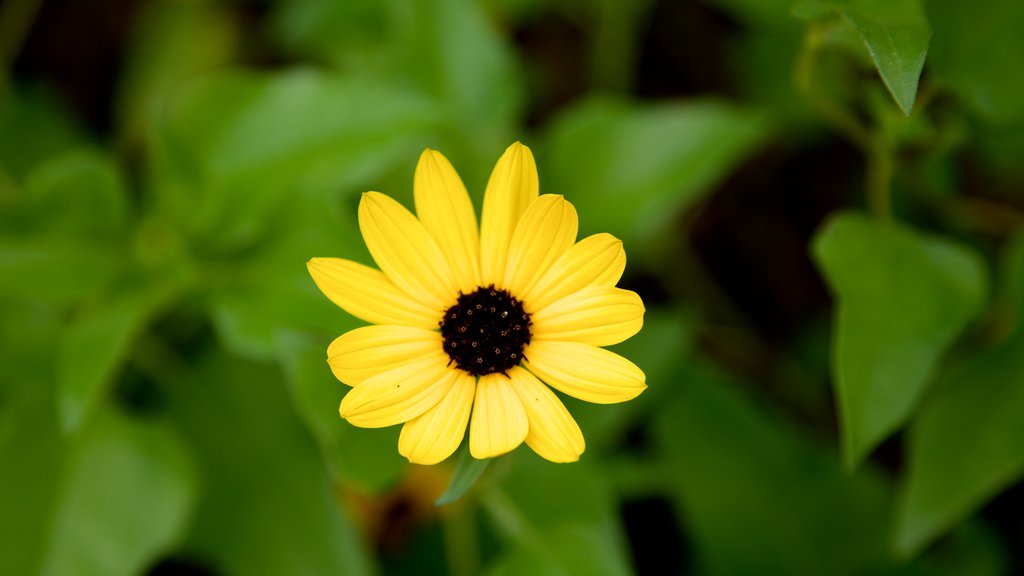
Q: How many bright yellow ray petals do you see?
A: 13